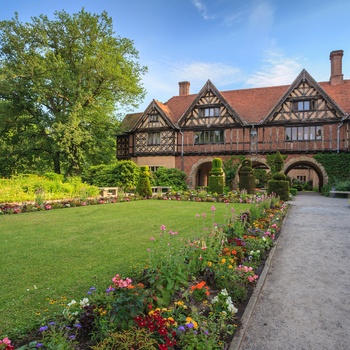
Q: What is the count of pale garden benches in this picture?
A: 3